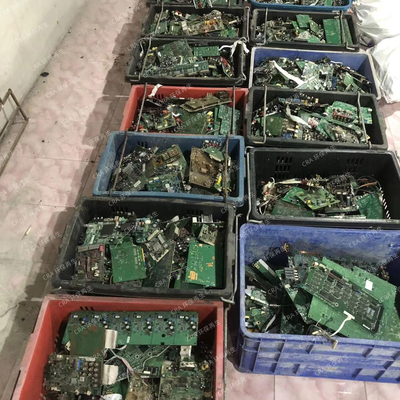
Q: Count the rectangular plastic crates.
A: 13